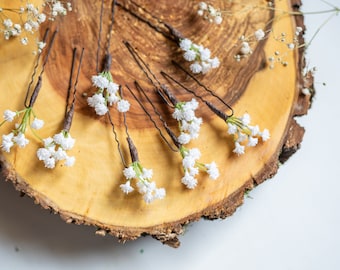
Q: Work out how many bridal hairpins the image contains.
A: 8